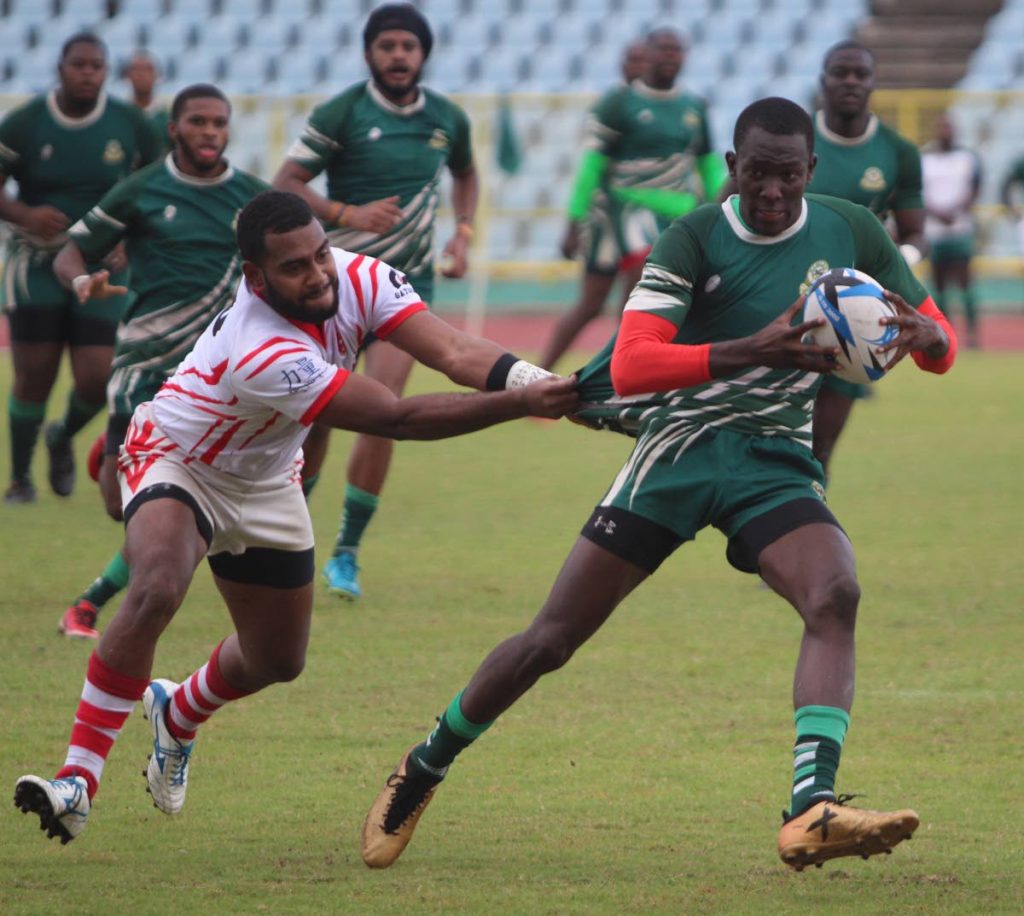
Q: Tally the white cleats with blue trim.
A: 2